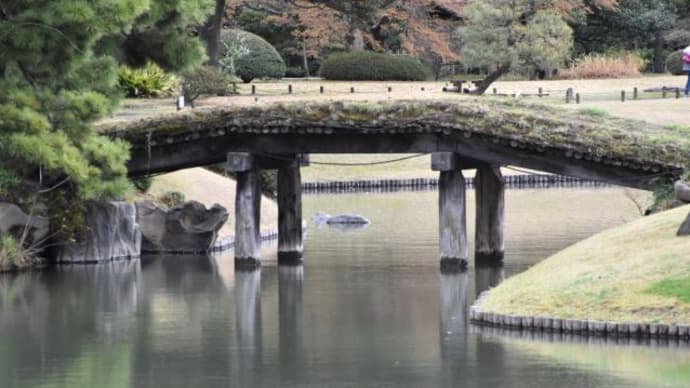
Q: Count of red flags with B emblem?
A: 0